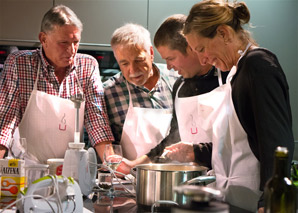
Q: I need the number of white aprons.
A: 4